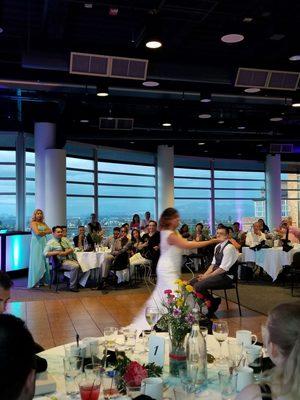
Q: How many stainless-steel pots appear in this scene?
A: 0